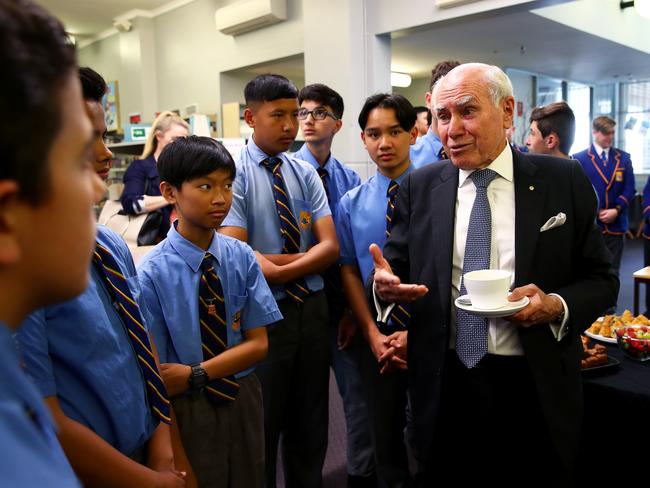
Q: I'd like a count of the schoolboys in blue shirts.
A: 7